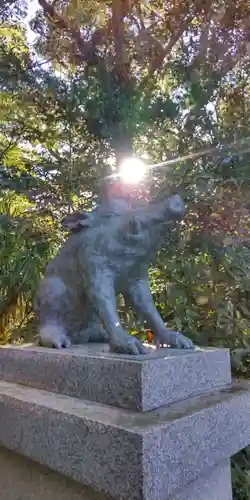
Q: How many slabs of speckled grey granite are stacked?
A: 2